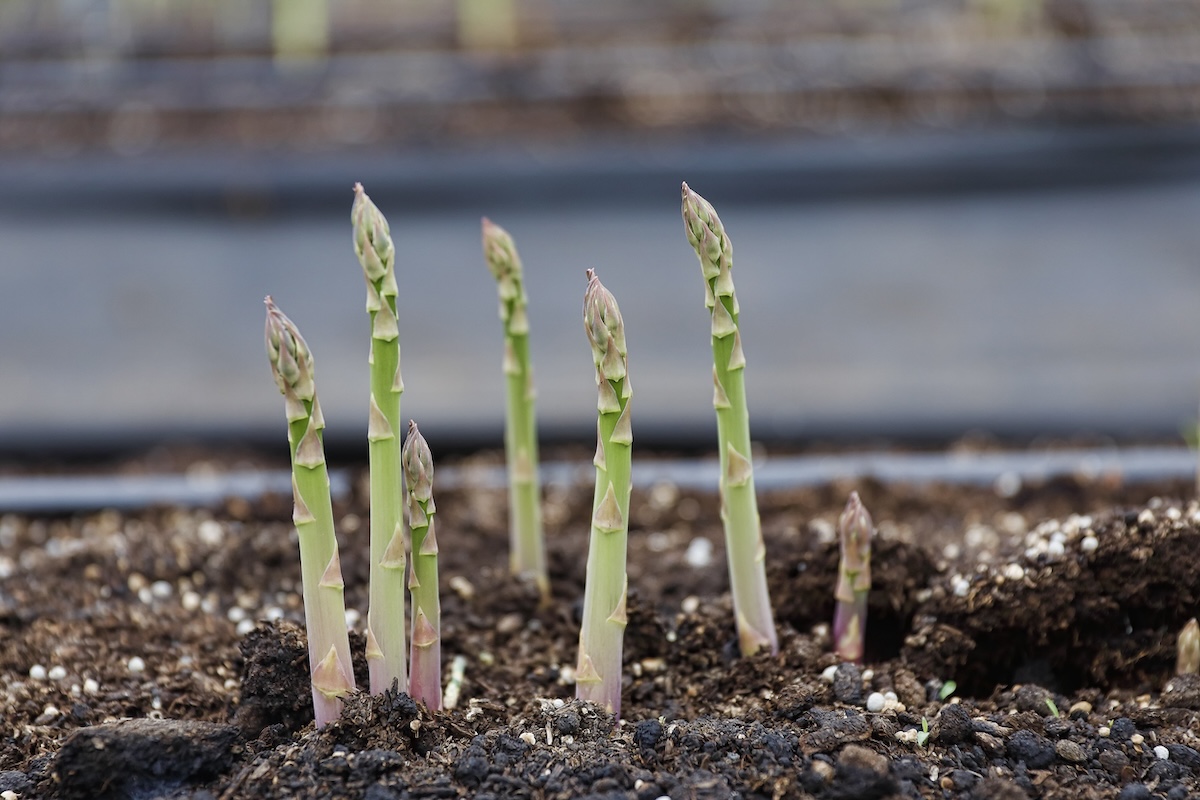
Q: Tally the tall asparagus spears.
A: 5